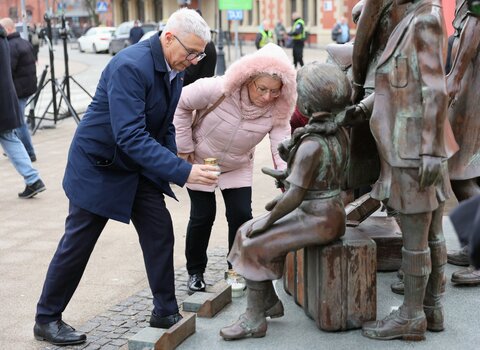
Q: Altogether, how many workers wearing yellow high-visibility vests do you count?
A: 2